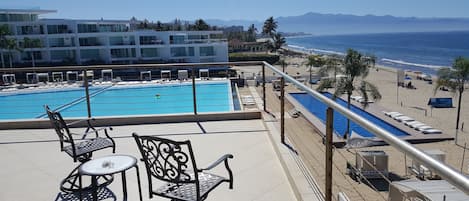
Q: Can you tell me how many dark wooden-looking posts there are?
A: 5